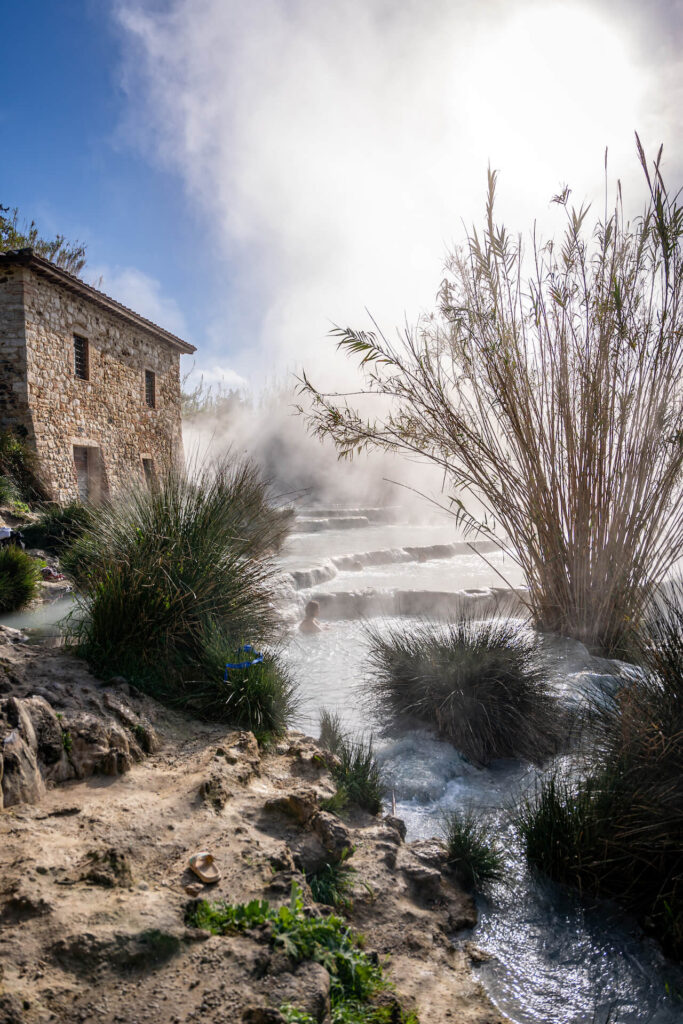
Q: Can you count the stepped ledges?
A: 4